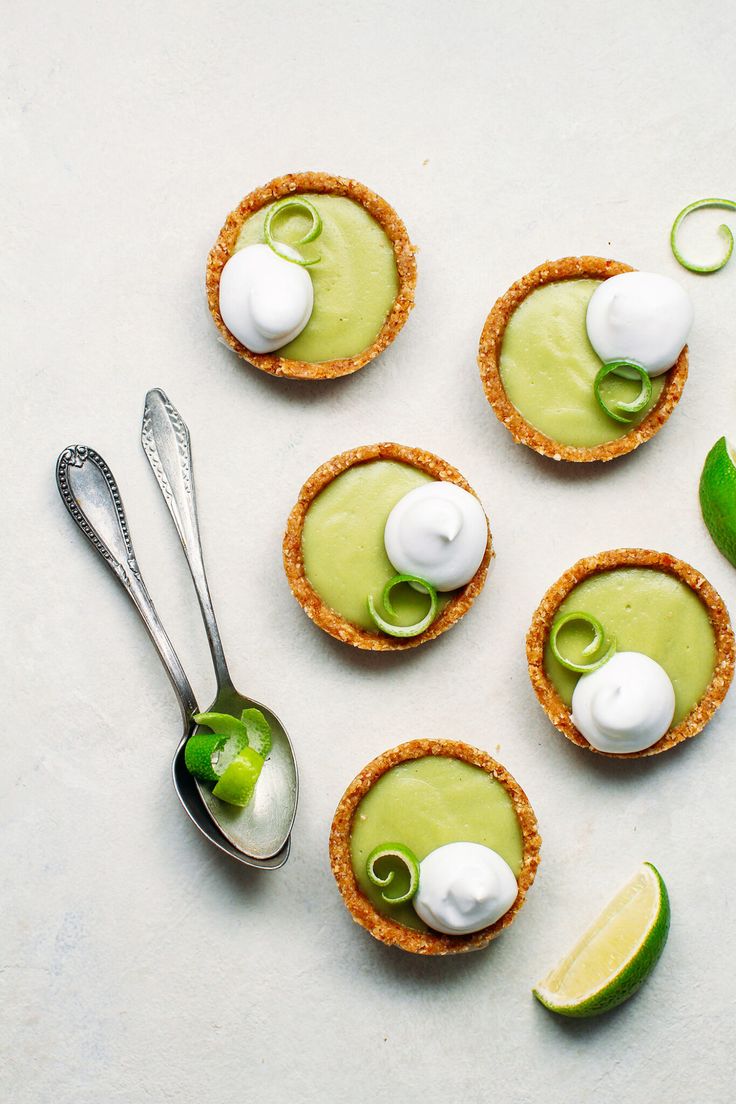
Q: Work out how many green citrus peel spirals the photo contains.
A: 6